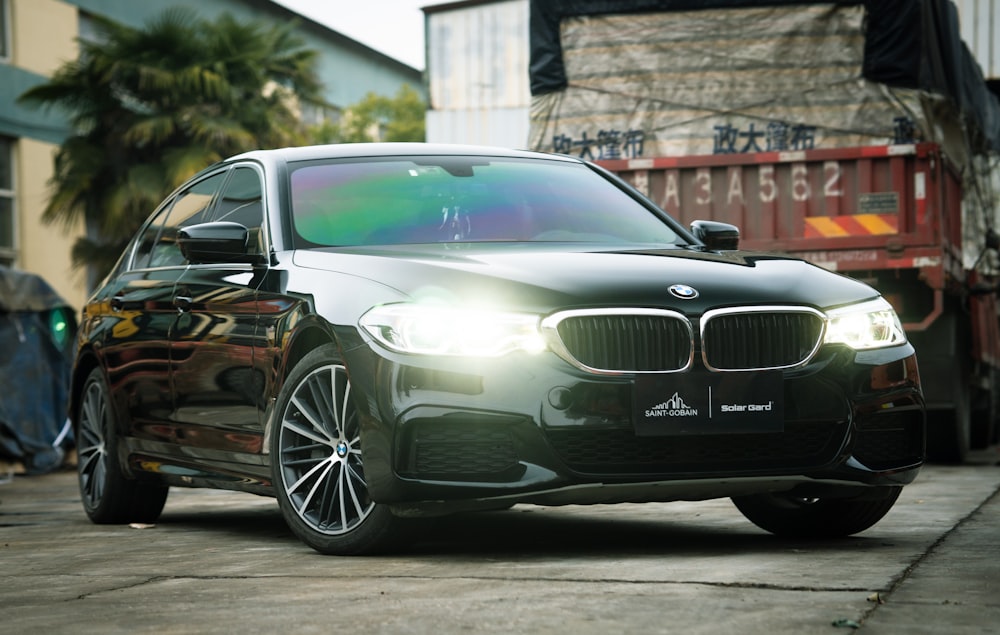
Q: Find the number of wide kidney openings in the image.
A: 2